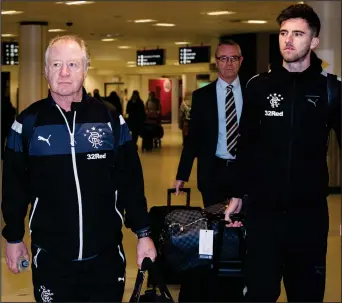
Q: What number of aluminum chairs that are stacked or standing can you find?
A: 0